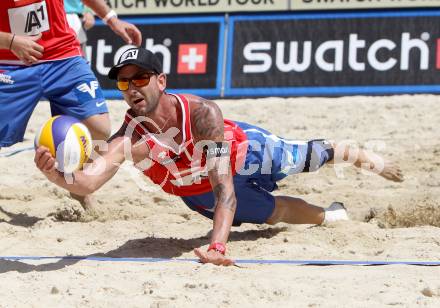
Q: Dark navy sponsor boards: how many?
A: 2